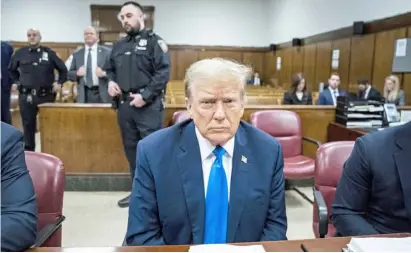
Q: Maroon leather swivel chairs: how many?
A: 4